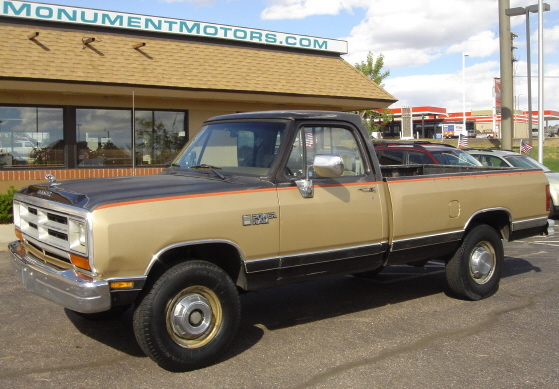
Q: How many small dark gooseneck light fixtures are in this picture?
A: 3